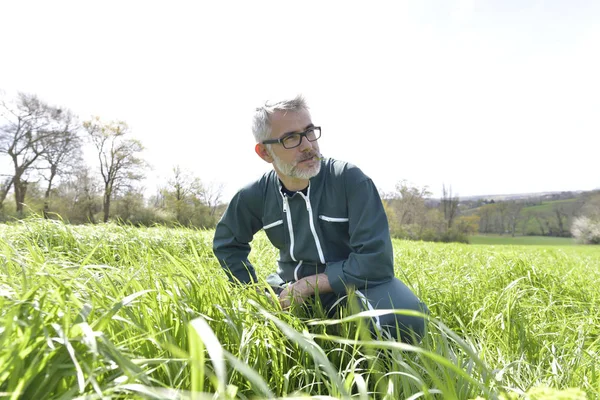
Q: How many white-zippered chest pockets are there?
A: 2